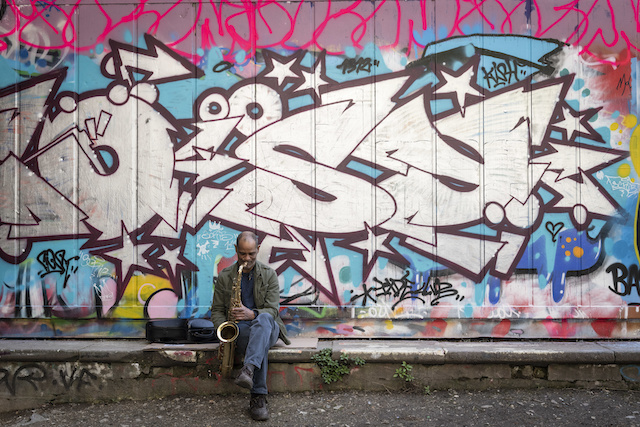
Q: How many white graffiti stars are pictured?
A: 7